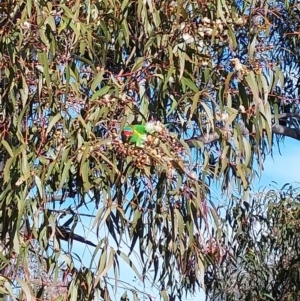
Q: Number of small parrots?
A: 1